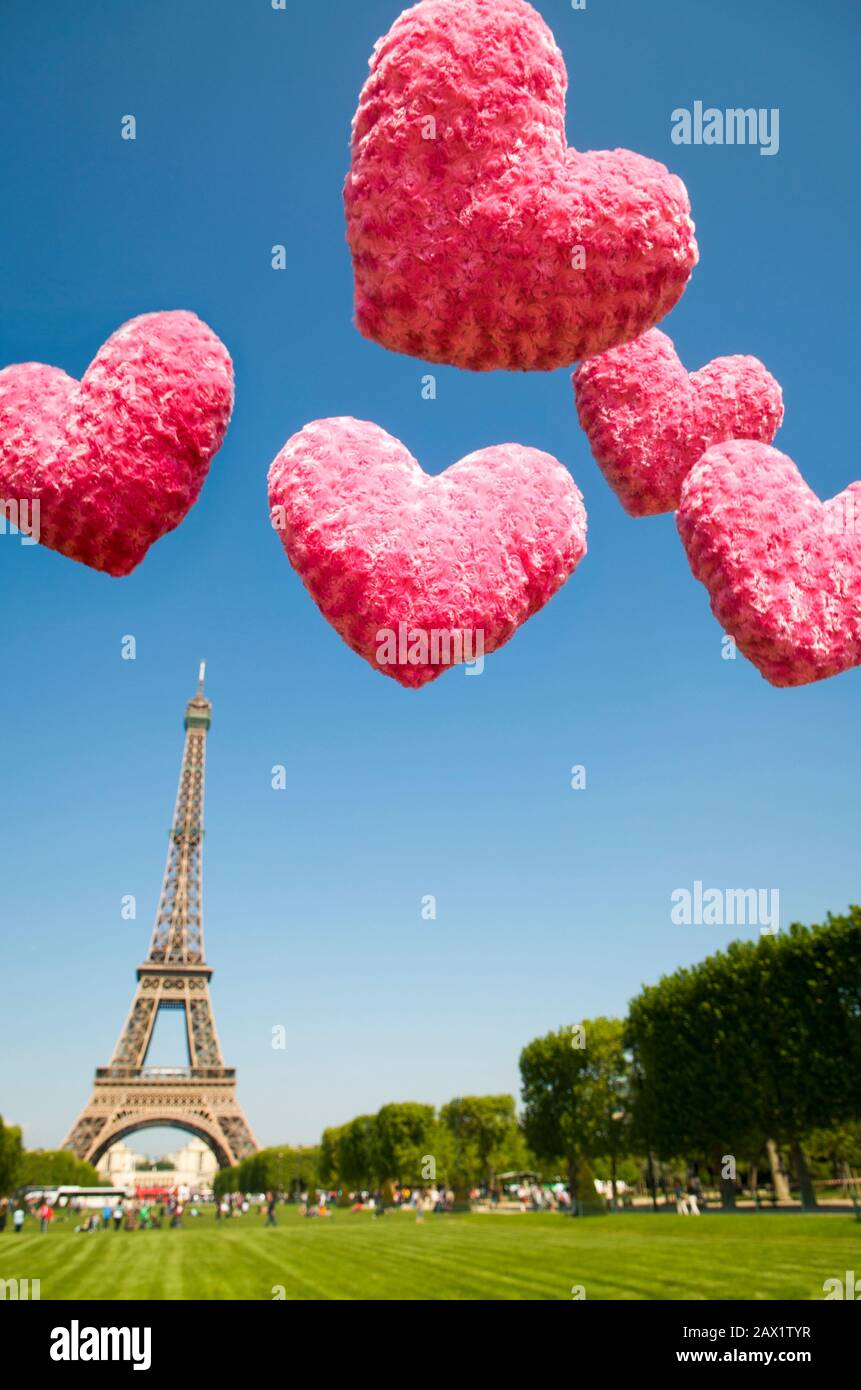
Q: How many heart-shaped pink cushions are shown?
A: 5